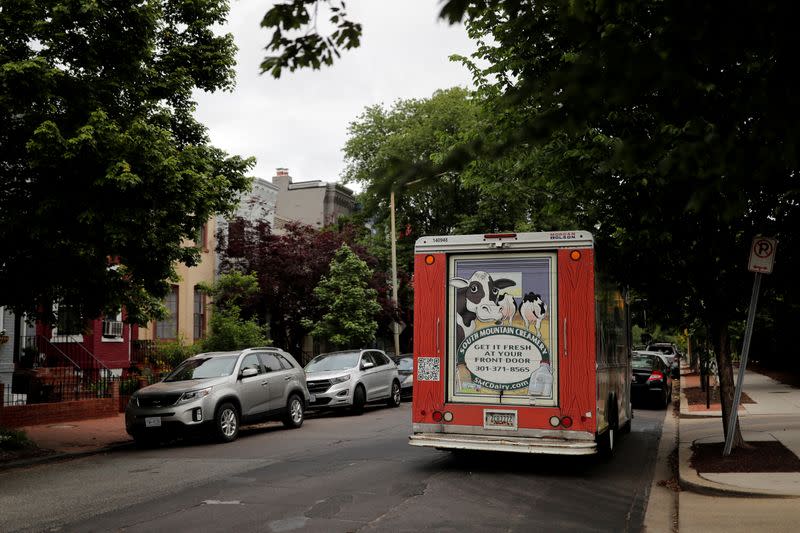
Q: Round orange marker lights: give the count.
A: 2